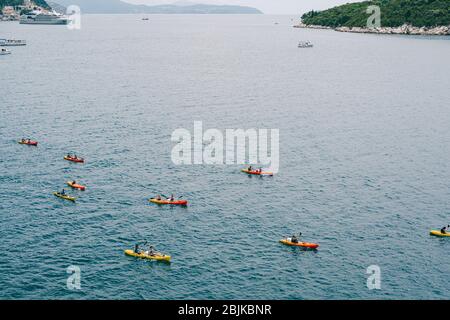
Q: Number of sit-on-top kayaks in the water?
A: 9